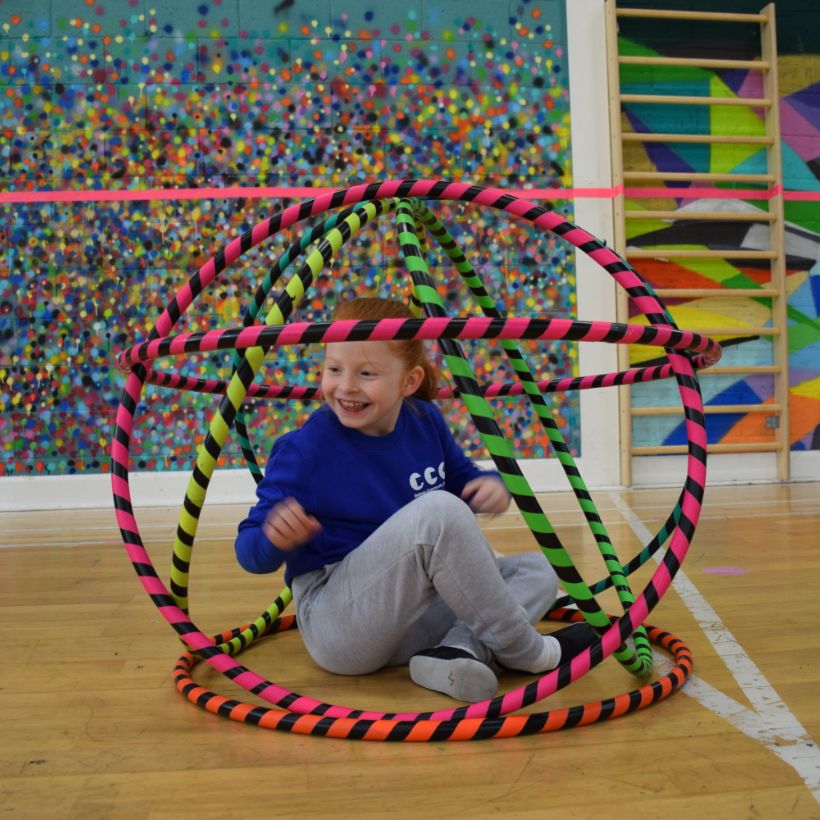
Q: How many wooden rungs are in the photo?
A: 12